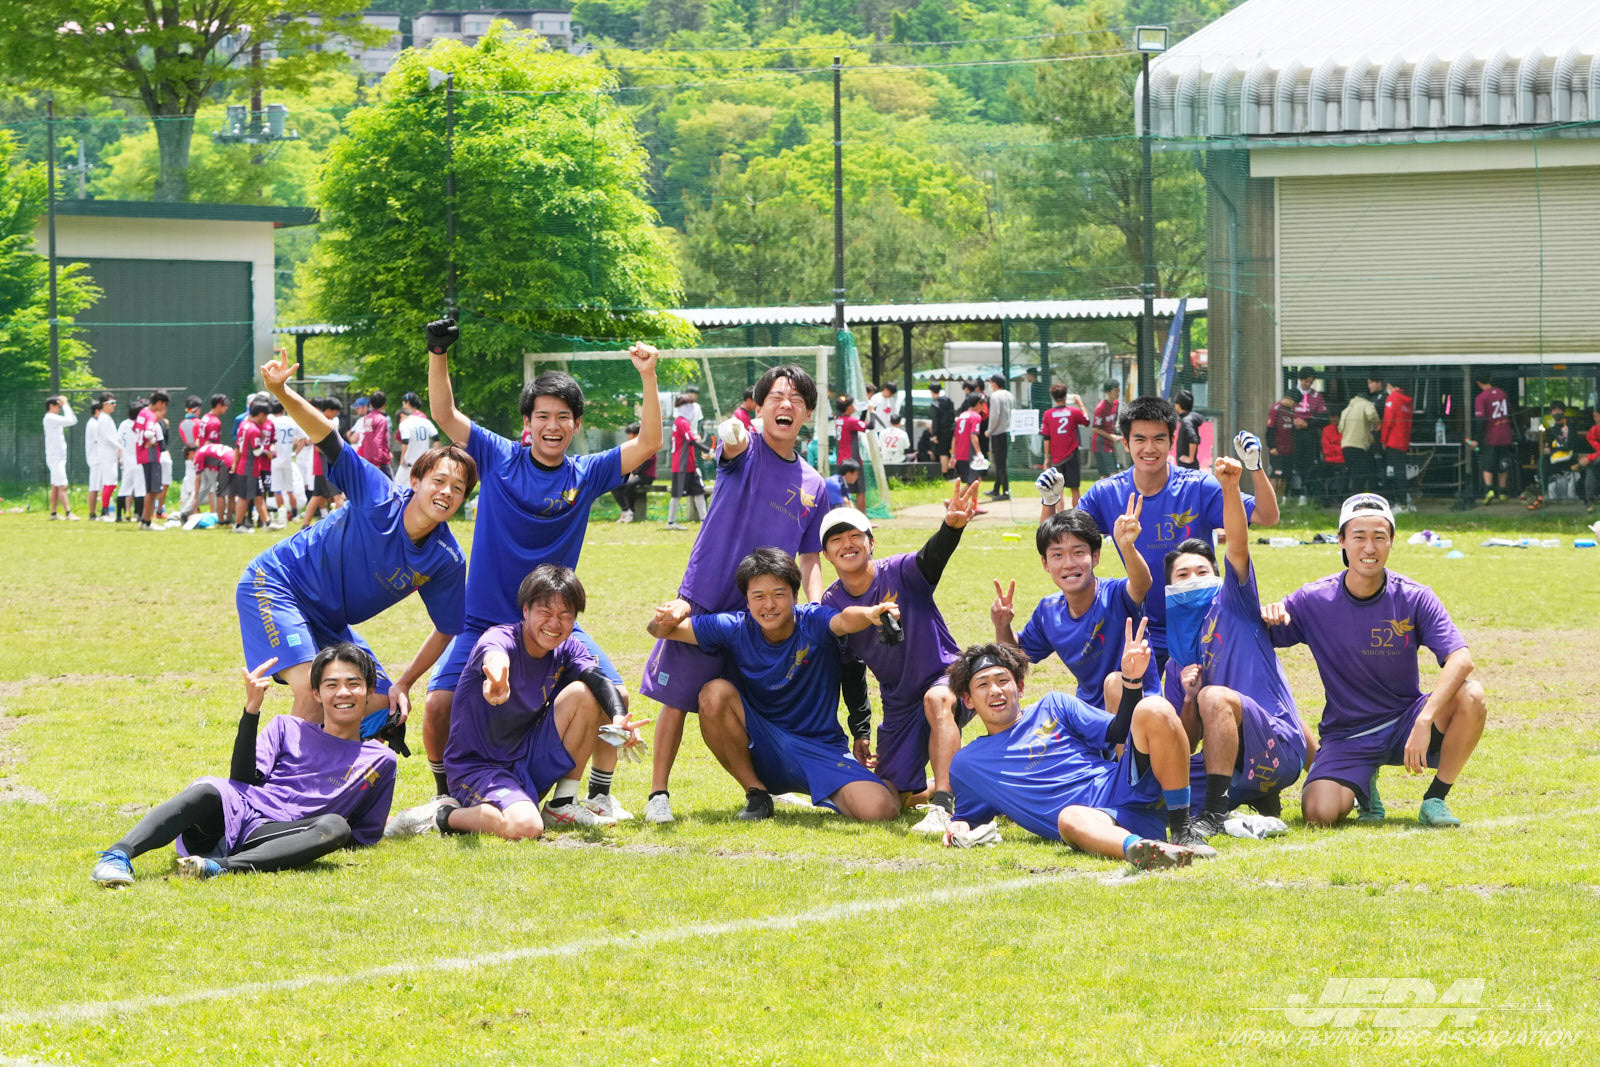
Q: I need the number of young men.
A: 12